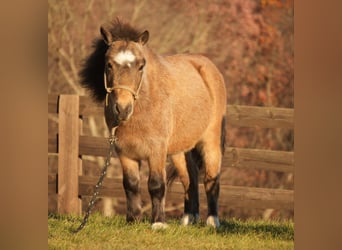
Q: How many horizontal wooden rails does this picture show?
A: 3